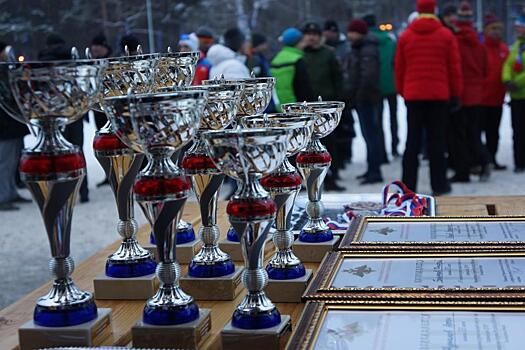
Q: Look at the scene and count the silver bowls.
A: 9